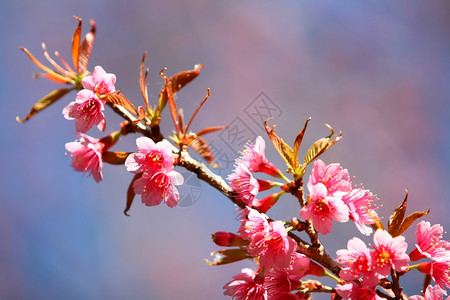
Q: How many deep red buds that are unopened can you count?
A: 1